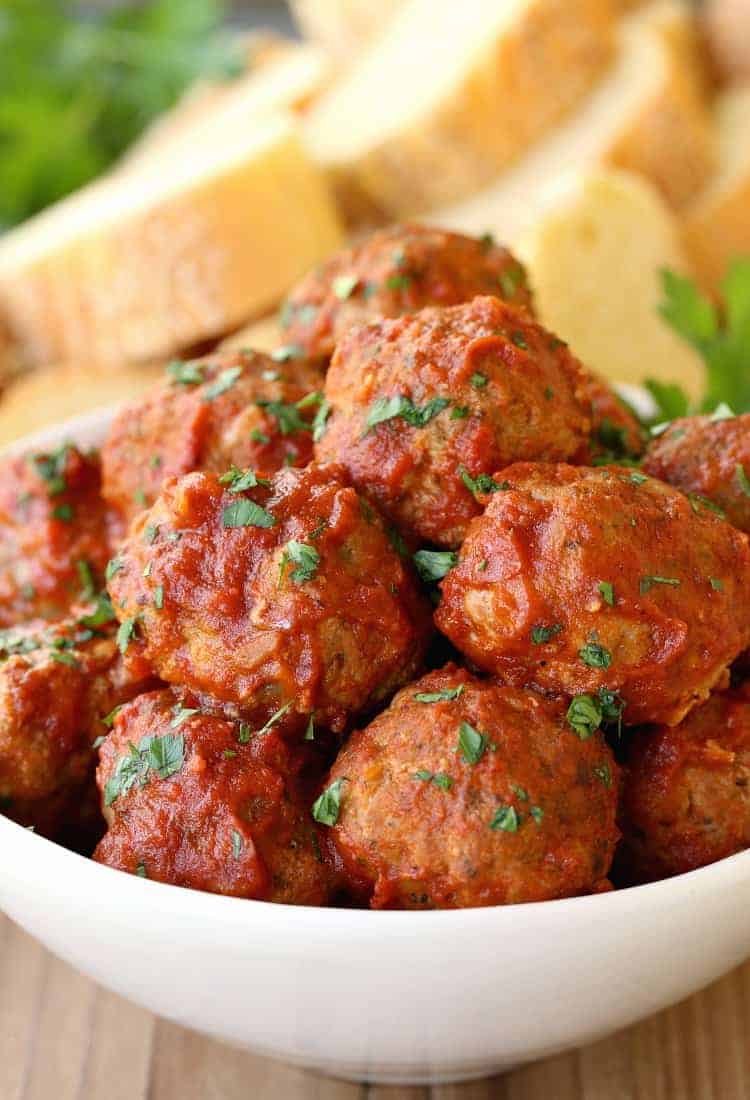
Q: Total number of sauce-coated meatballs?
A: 12